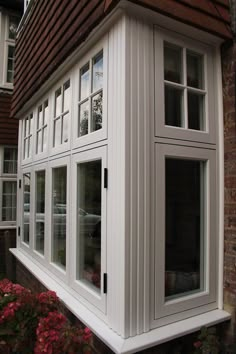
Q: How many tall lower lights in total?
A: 5